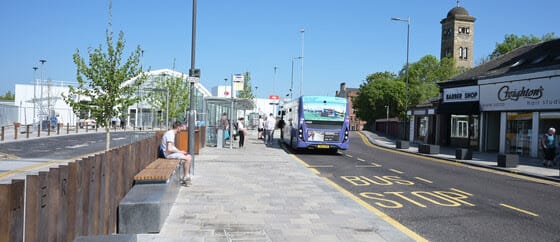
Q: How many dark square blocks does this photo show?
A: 4